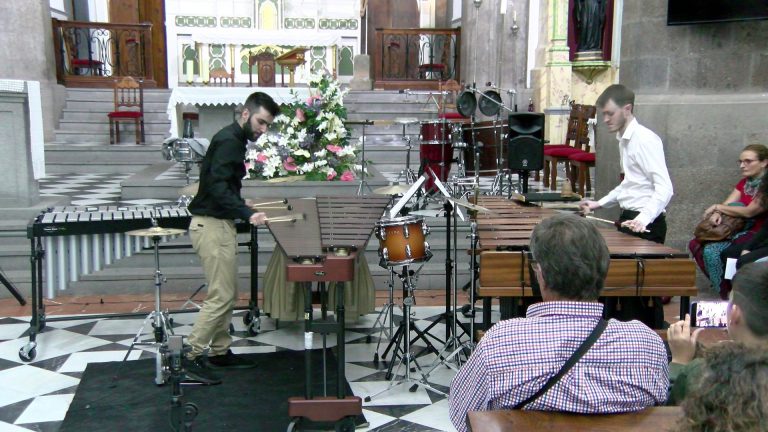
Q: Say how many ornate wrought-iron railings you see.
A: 2